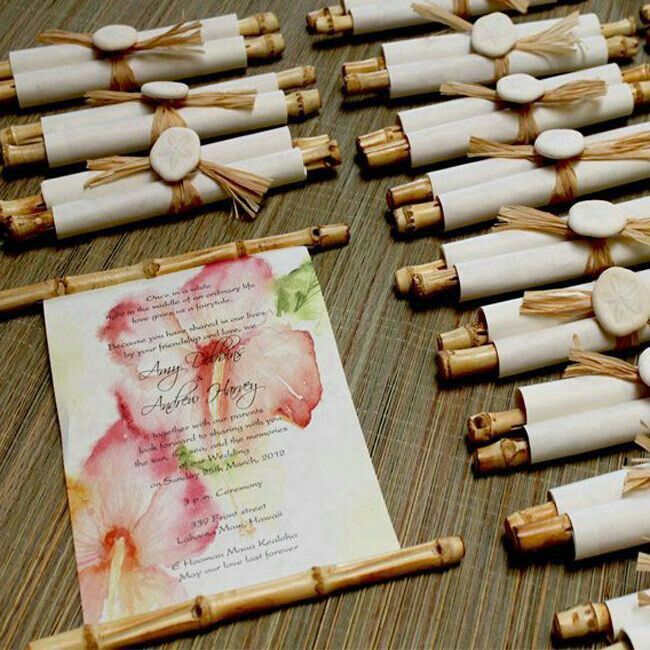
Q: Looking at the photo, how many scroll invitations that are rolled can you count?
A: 12